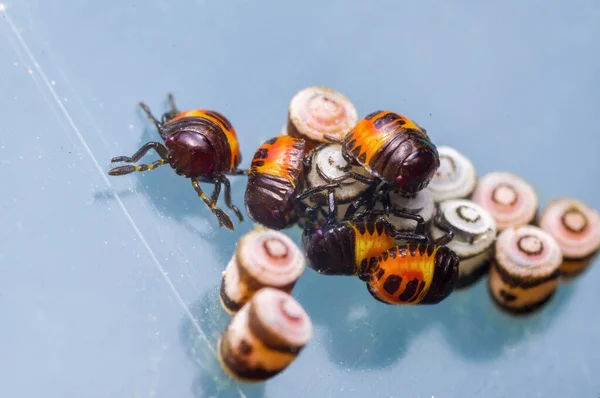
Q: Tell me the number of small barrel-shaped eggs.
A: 10